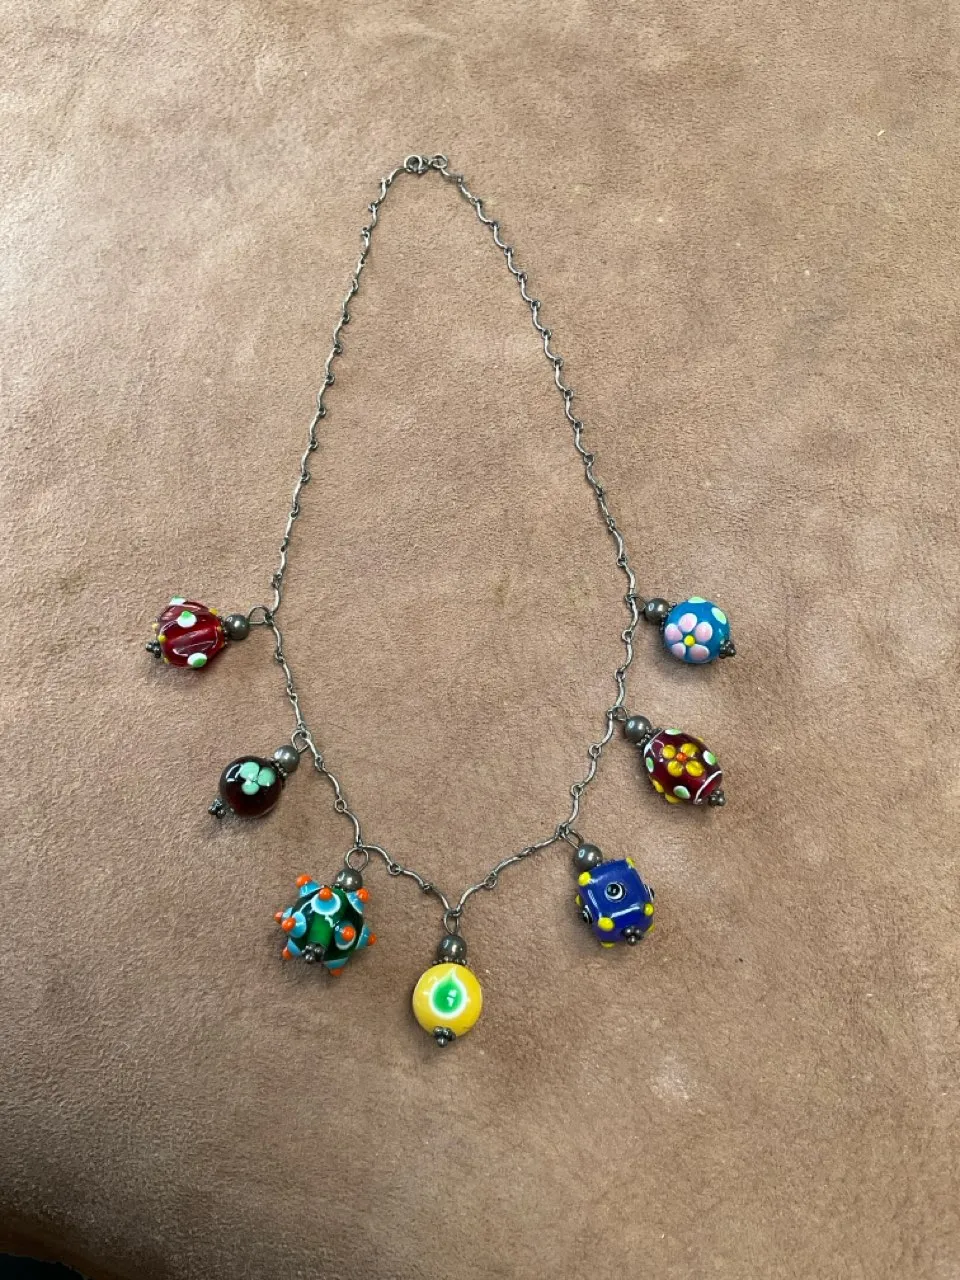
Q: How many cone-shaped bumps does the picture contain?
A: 9